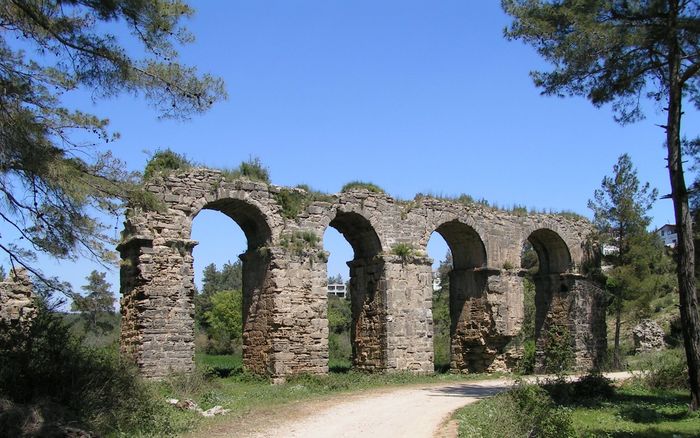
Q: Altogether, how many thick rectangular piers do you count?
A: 5